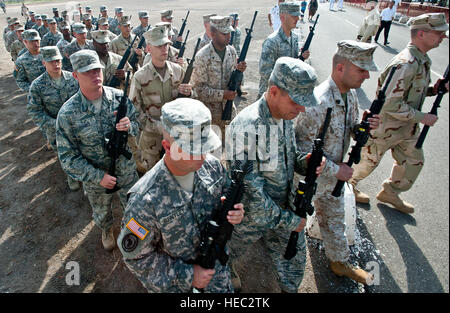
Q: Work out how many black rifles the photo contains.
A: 13